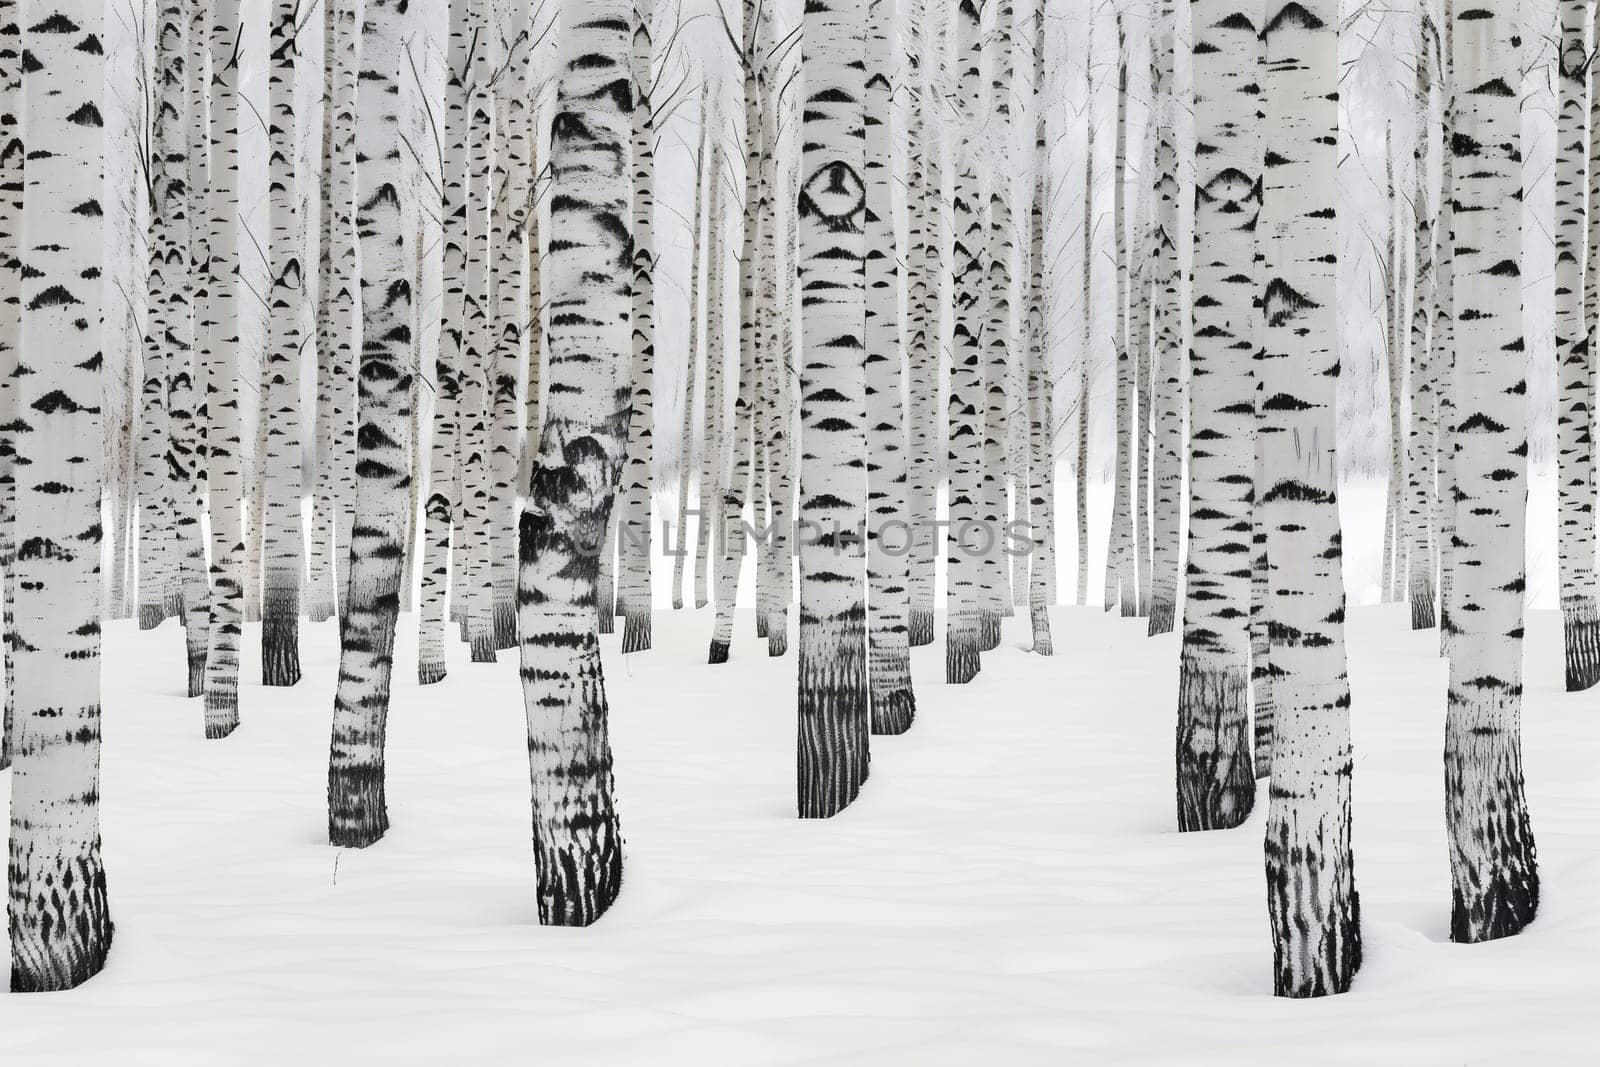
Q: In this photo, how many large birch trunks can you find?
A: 7